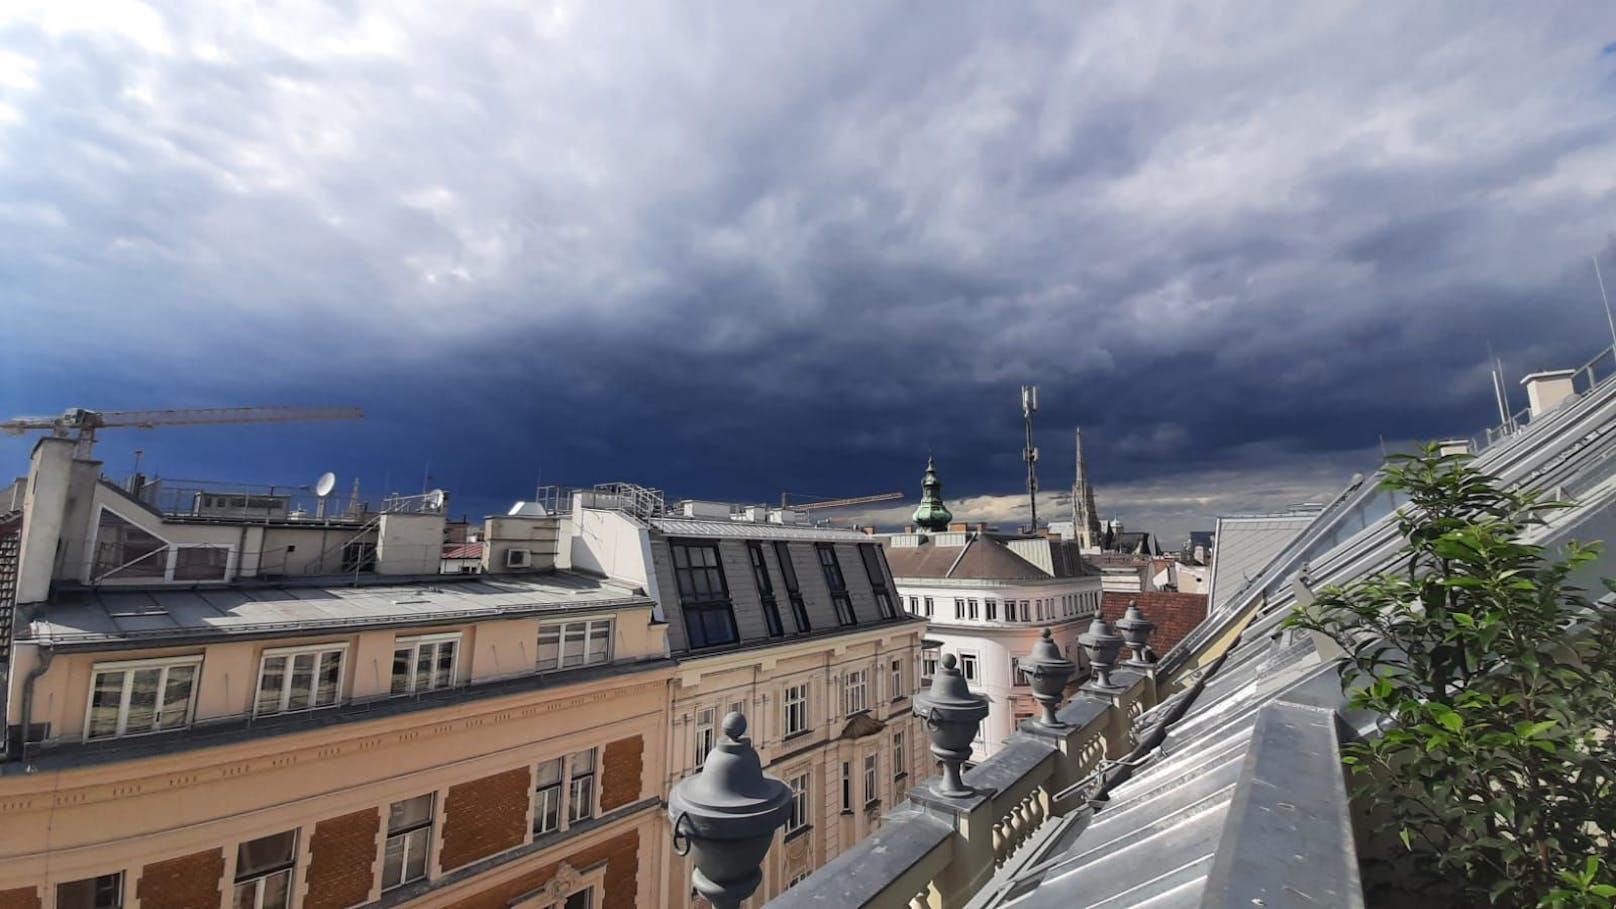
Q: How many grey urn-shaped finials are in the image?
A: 5